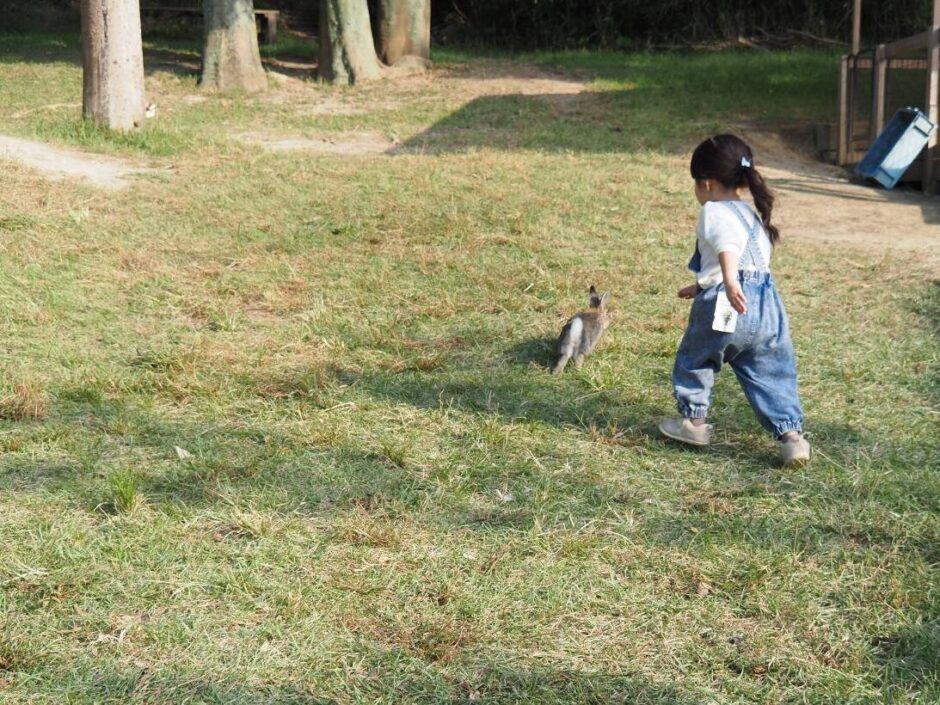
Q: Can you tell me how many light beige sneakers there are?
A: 2